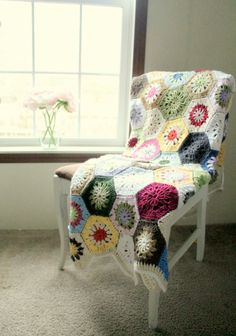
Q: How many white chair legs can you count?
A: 3